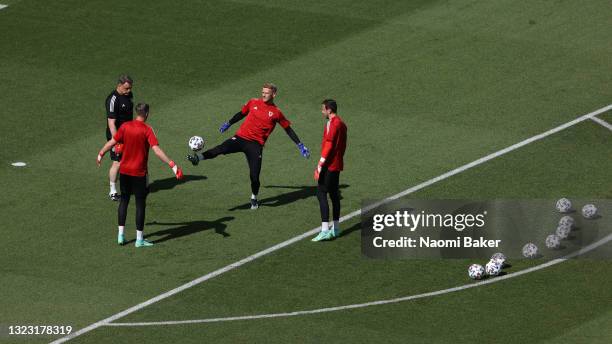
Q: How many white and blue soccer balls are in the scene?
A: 10